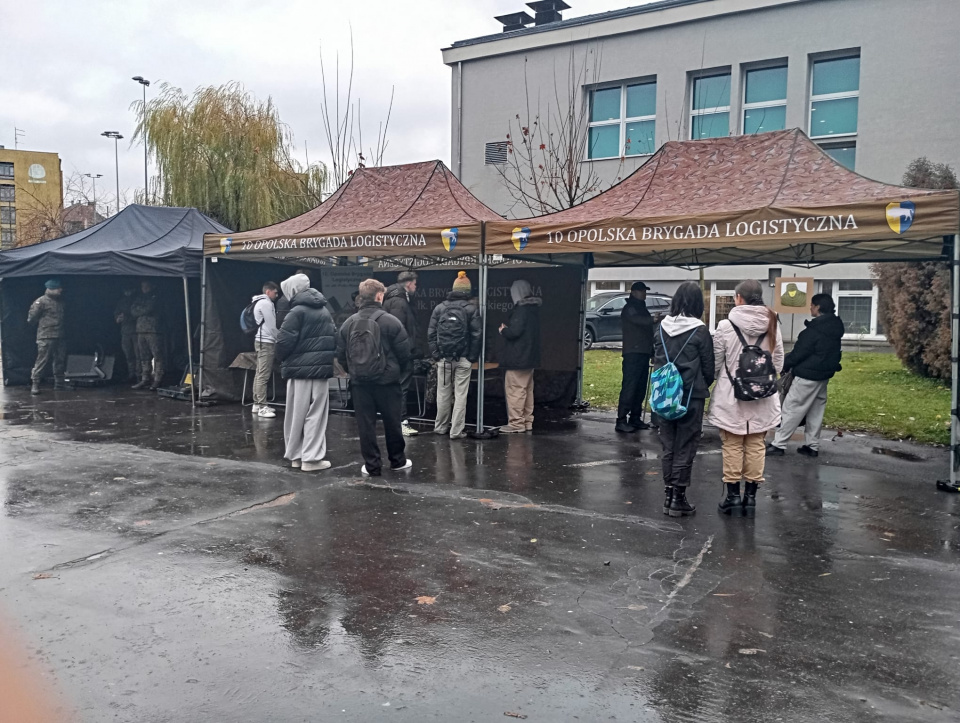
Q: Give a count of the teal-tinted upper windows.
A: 4